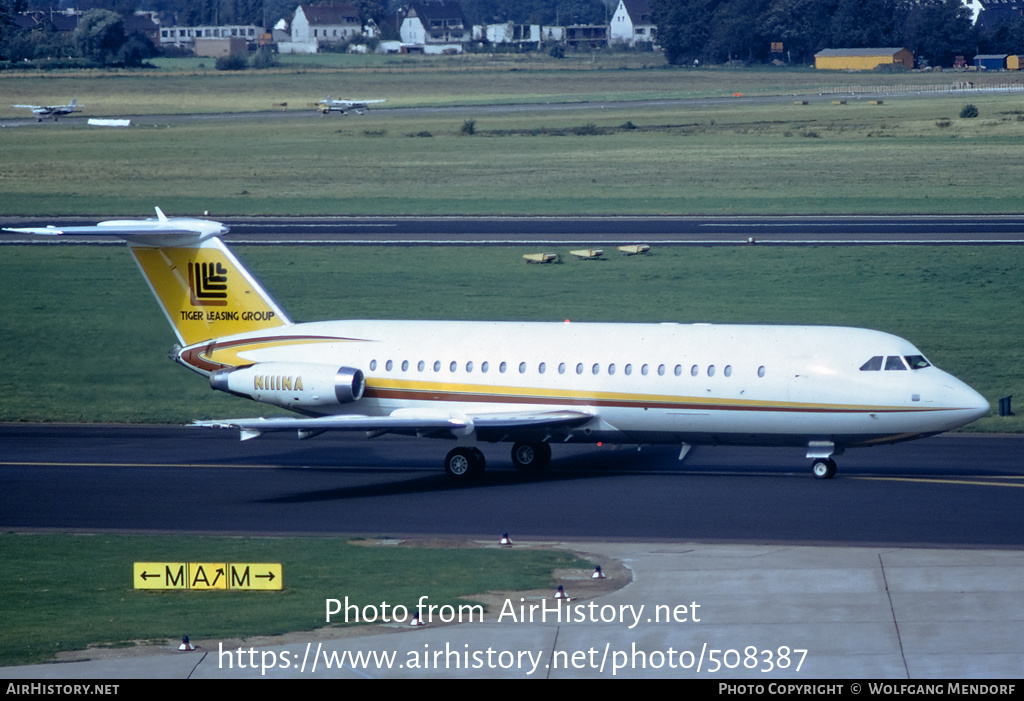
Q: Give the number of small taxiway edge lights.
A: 5